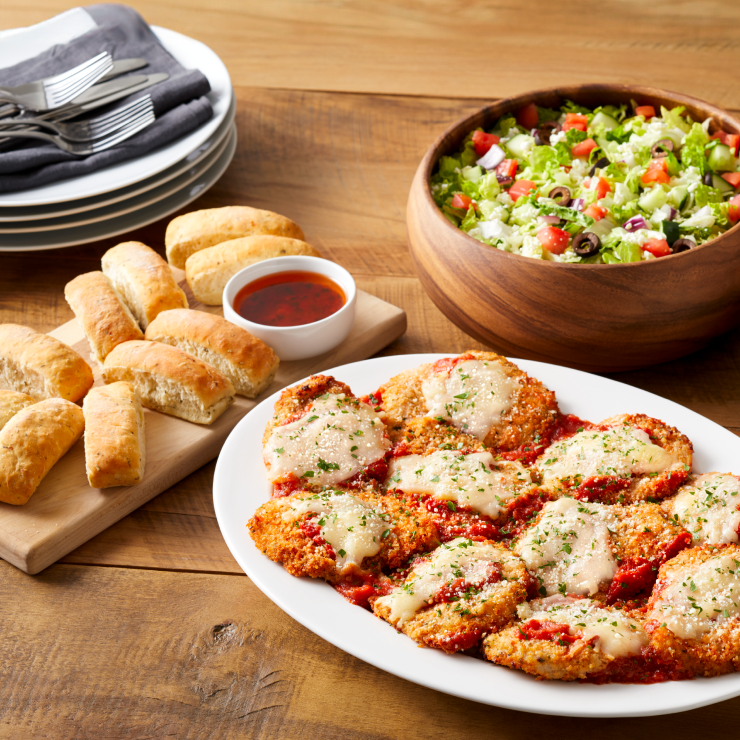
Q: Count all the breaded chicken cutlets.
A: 10